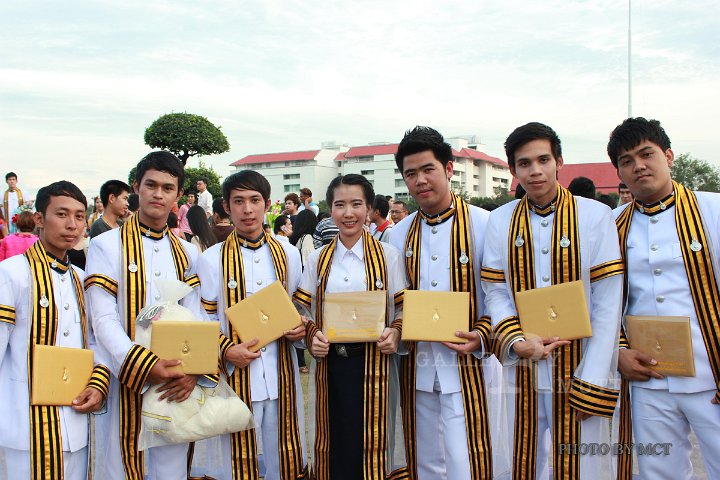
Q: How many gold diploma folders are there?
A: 7